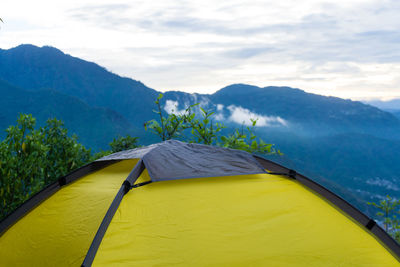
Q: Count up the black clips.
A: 4